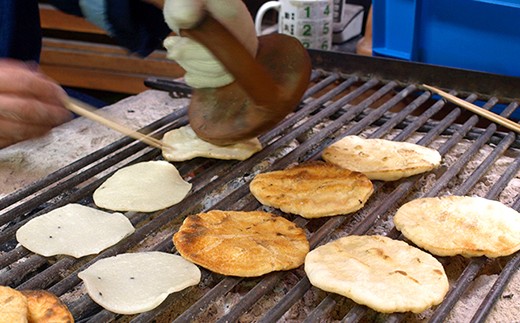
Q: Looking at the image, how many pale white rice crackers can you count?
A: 4